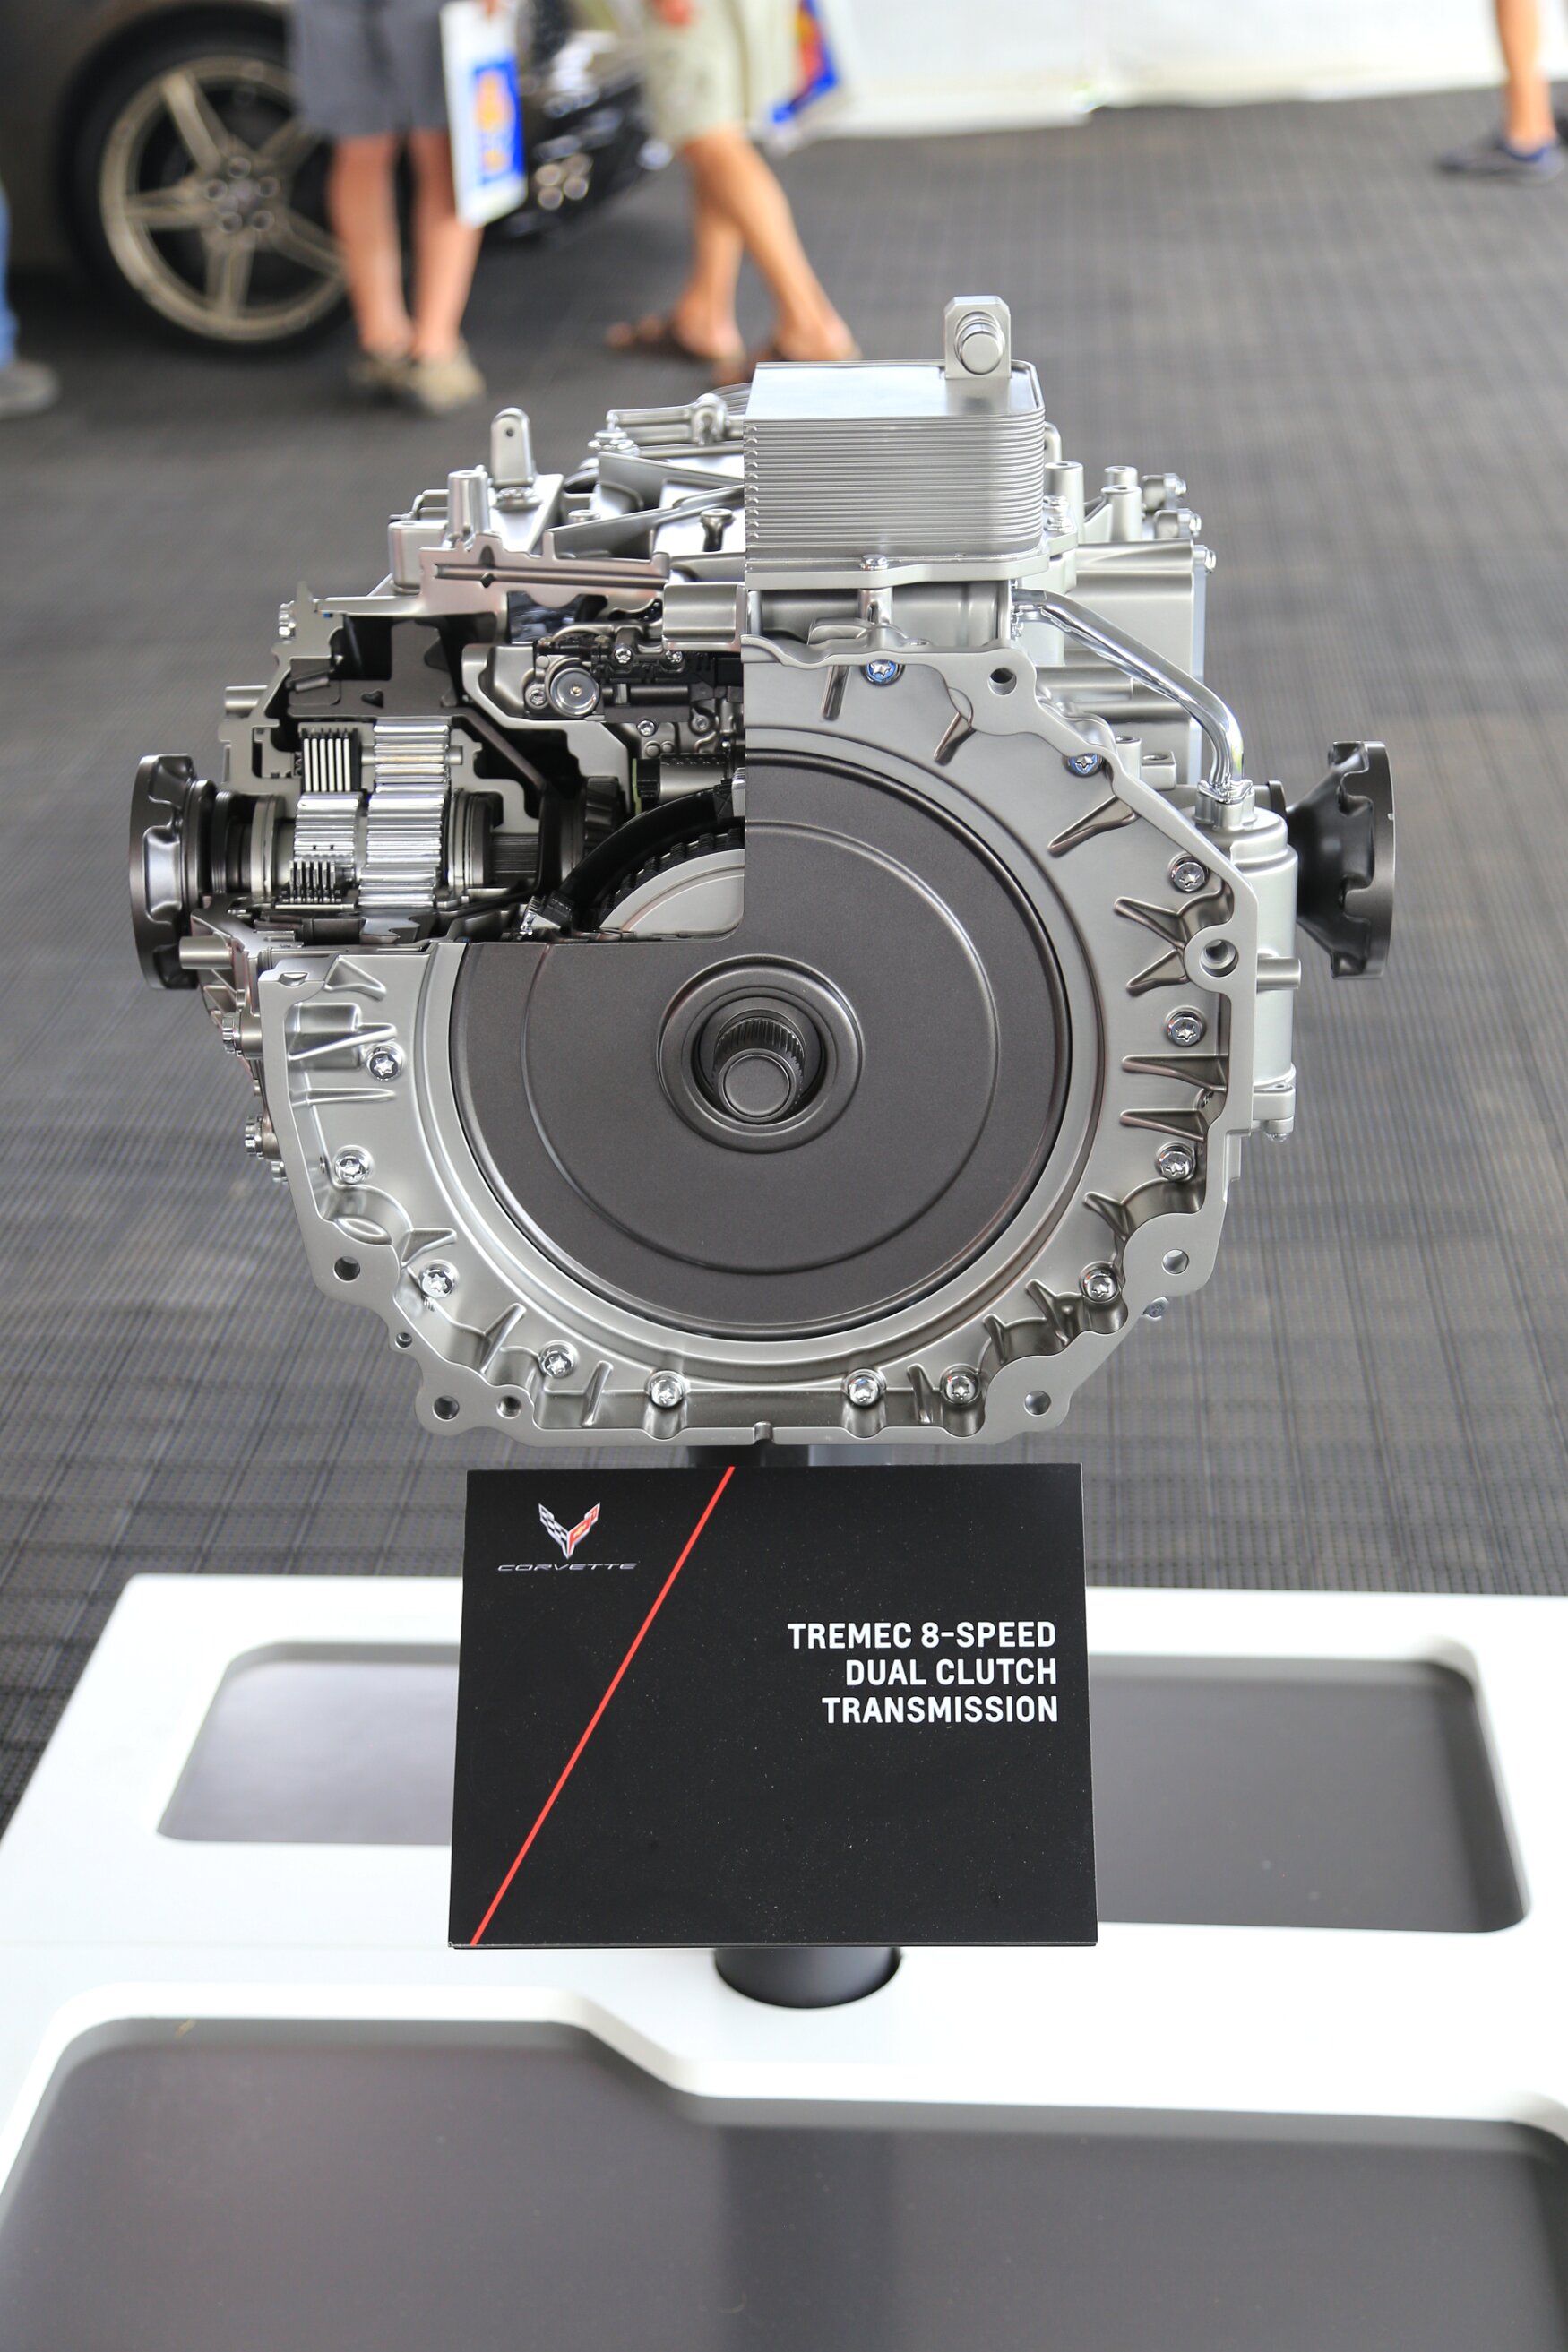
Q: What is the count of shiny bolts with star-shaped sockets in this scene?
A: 13